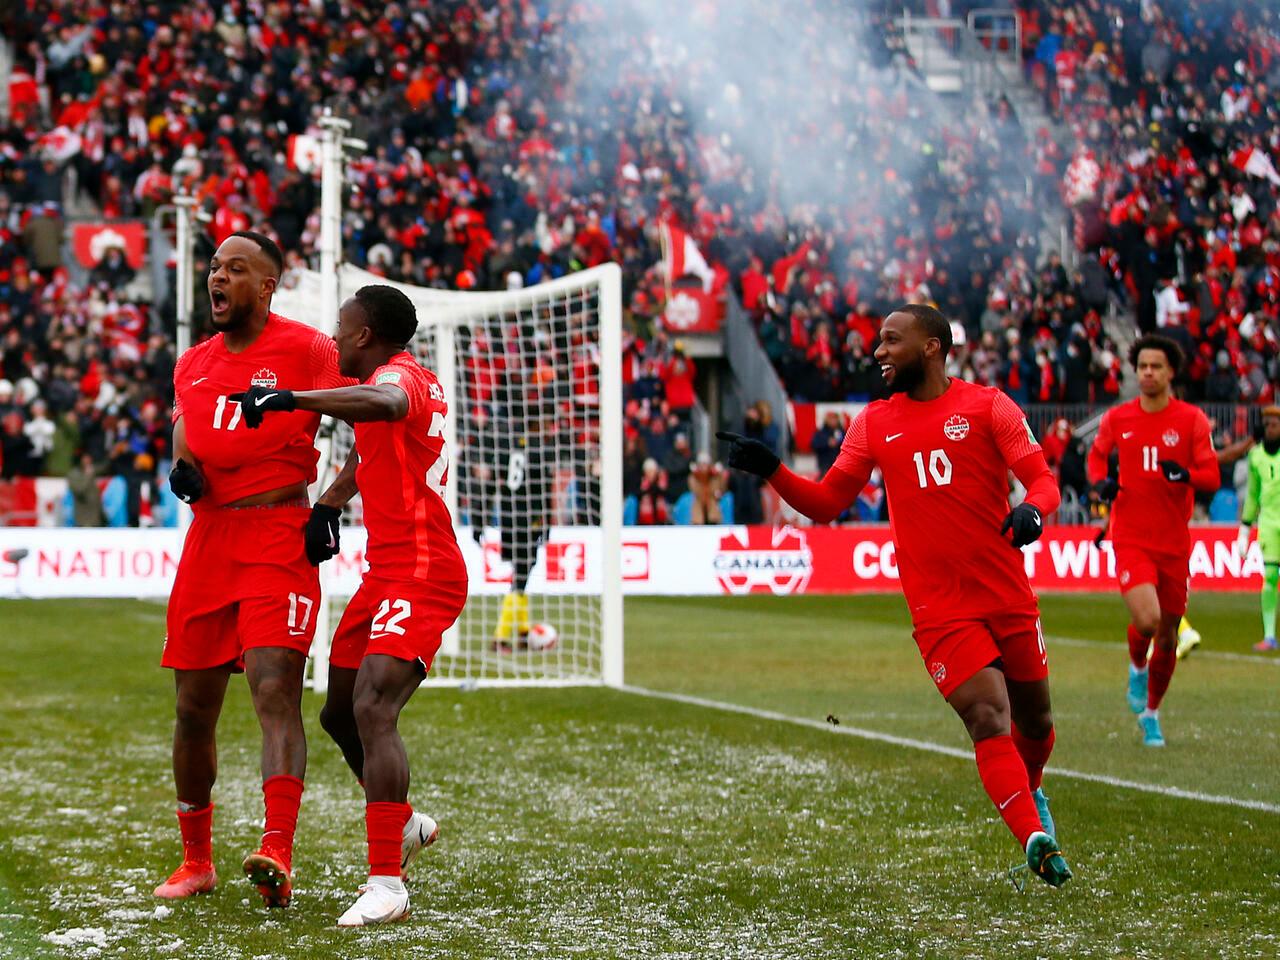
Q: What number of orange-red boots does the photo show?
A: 2